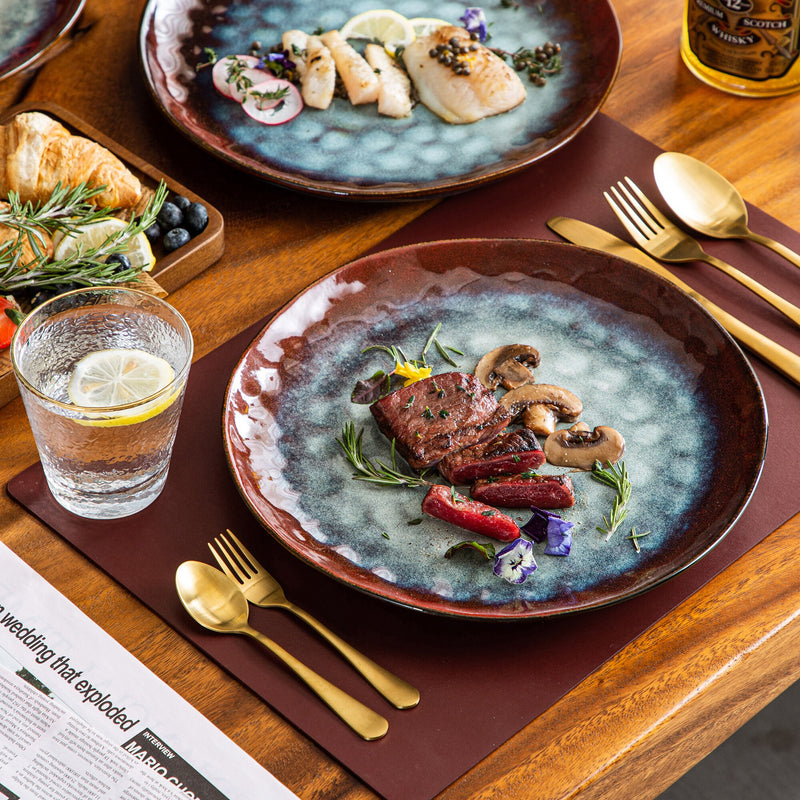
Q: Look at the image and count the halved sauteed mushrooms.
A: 3